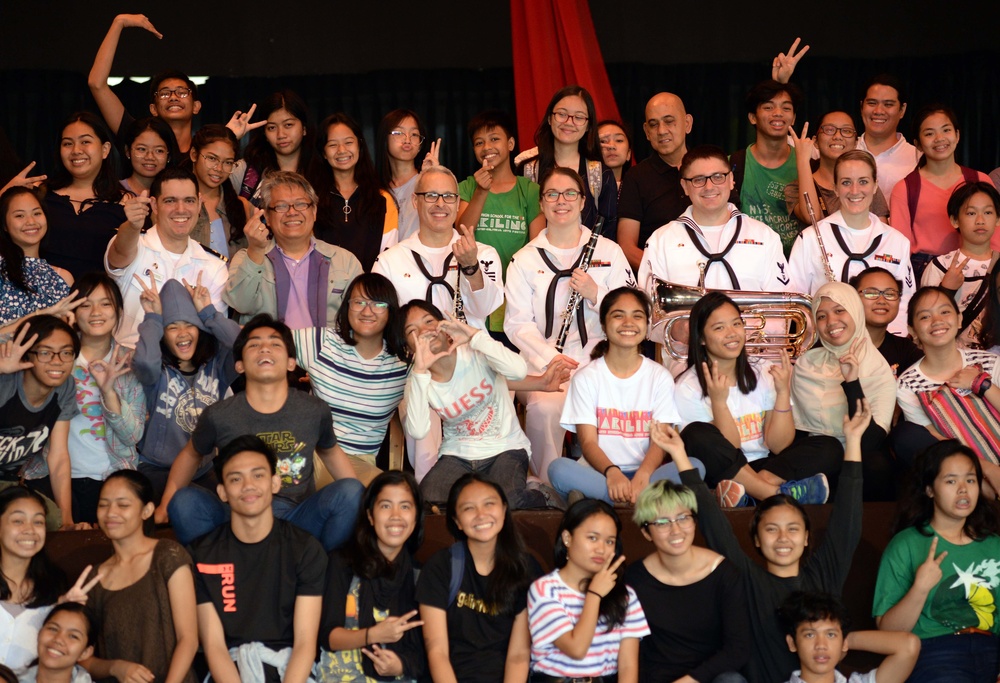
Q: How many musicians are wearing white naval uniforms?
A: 4